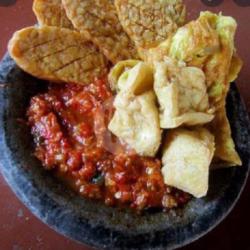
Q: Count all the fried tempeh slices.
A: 4